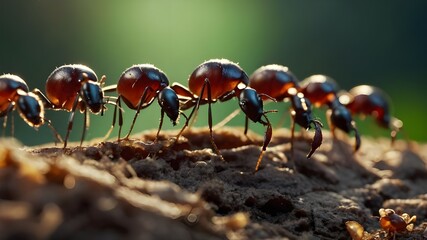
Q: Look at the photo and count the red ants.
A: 7